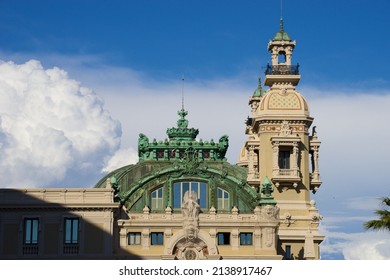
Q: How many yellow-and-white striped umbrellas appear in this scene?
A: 0